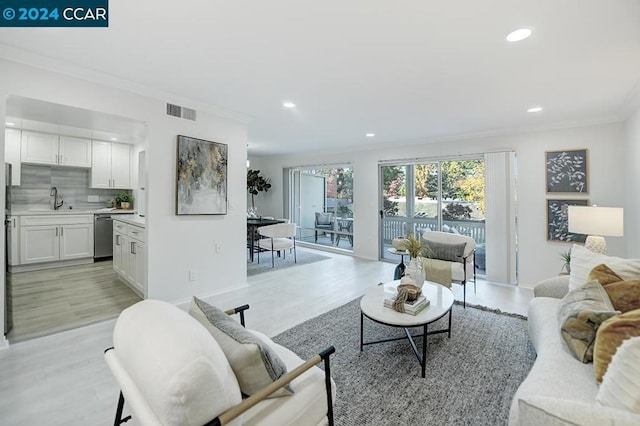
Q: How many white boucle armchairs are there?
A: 2